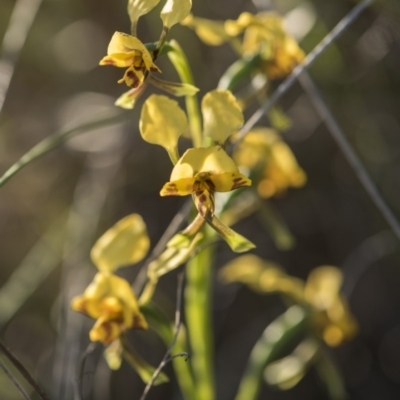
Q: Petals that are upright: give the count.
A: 5